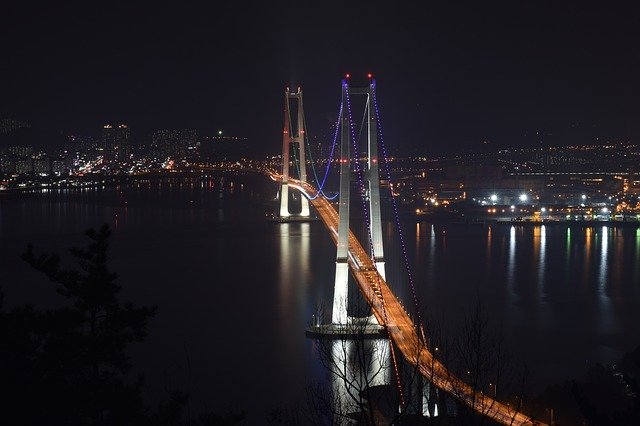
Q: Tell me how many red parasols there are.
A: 0